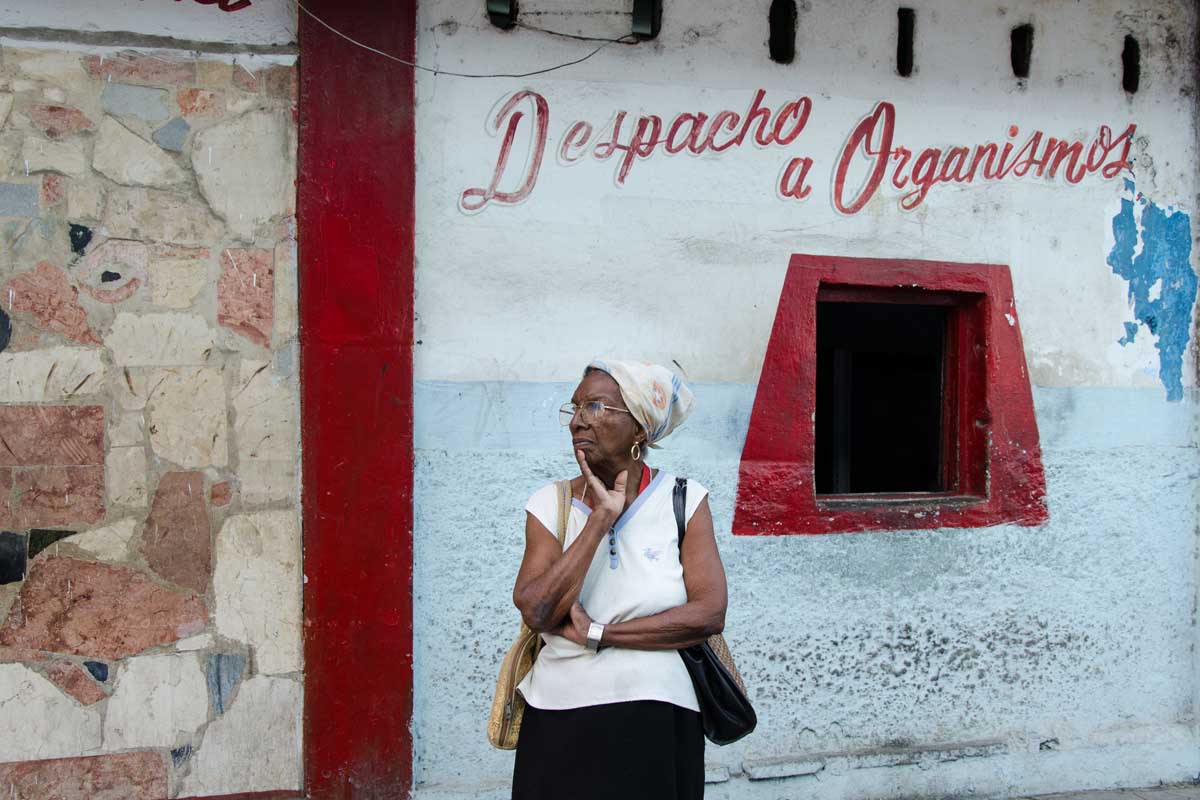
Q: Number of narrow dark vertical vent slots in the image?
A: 4